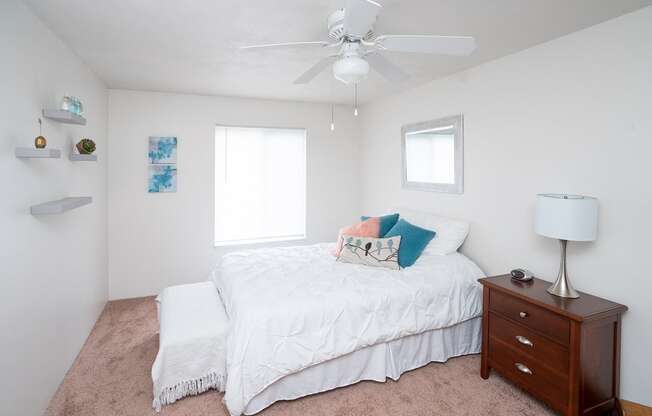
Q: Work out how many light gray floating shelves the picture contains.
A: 4